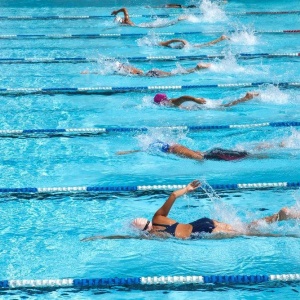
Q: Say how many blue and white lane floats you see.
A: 7